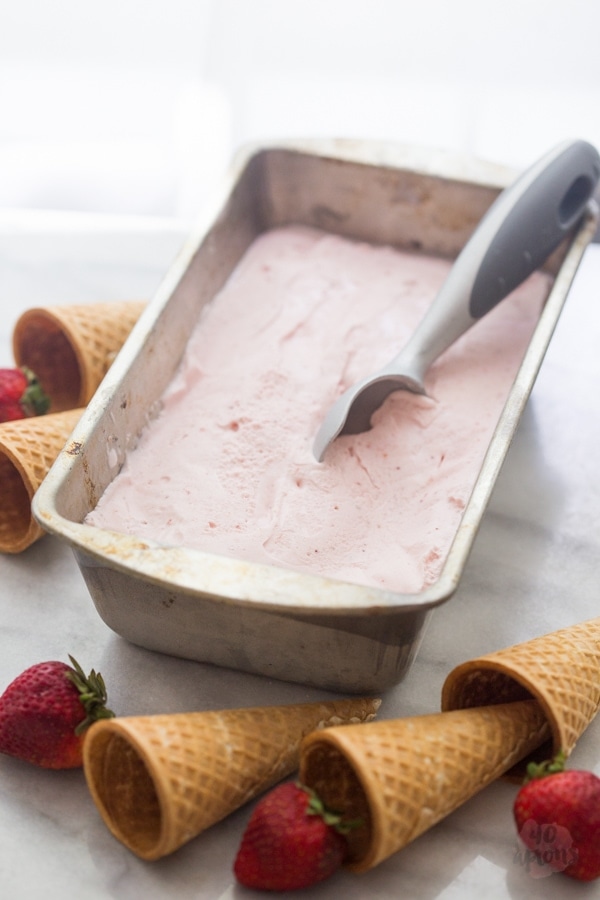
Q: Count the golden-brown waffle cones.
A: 5